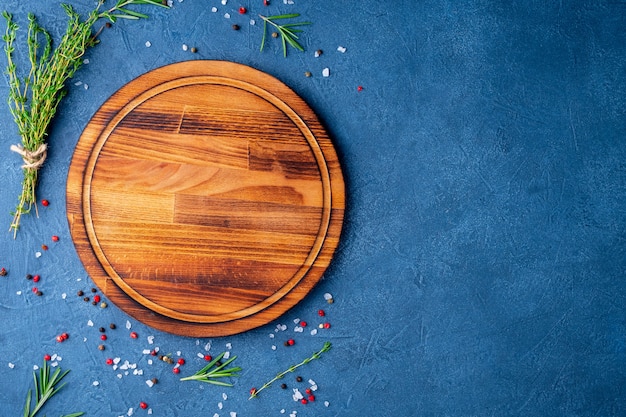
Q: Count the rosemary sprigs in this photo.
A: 4